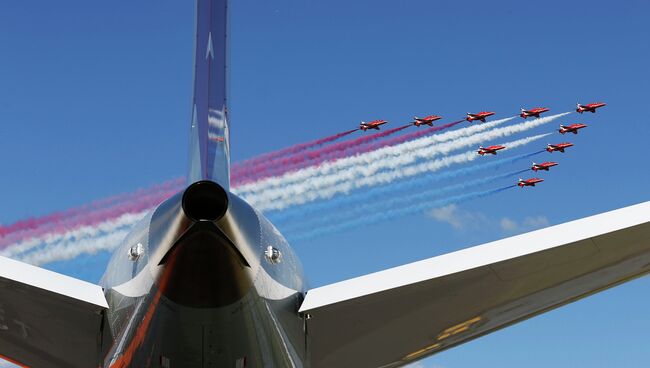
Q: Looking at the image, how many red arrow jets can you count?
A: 10